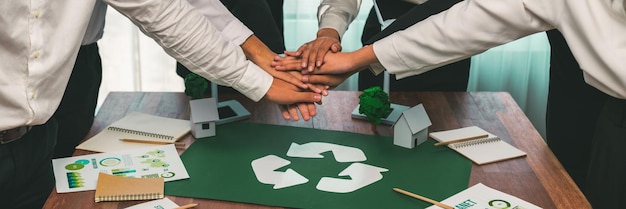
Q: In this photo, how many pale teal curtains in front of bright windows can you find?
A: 2